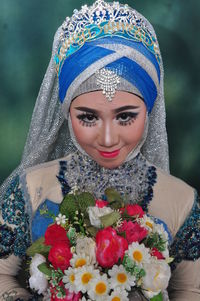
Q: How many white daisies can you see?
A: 8